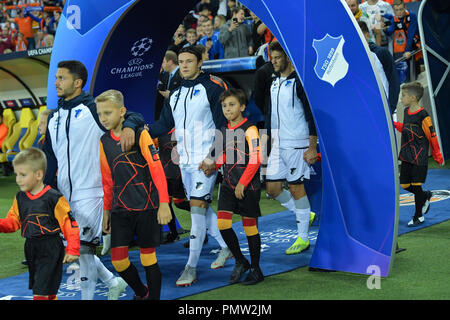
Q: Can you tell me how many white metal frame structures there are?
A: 1